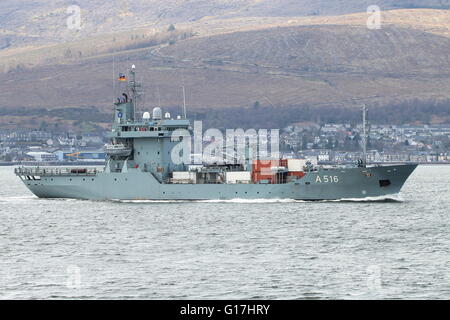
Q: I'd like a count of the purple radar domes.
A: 0